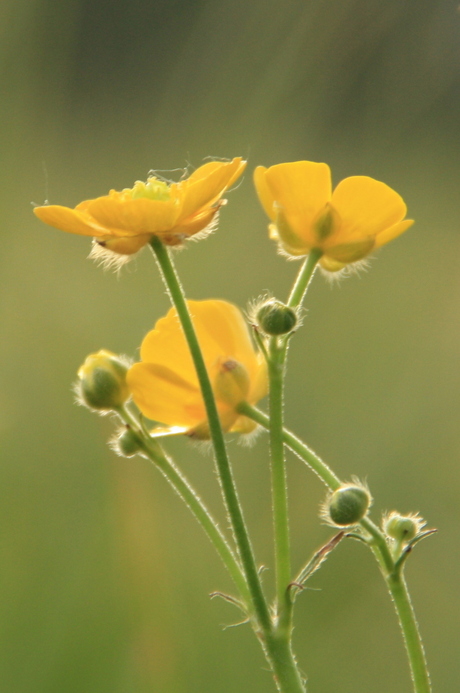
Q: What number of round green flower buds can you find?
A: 5